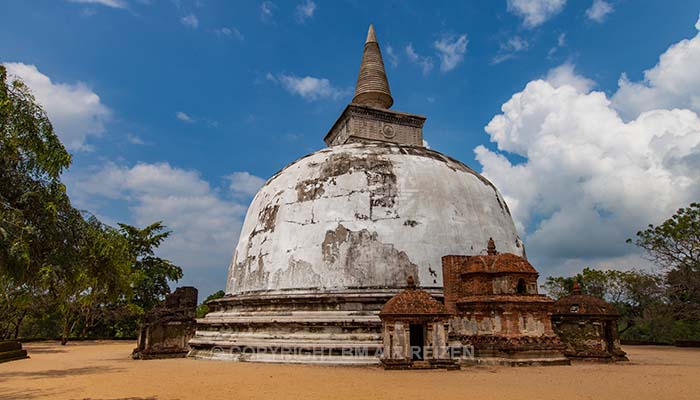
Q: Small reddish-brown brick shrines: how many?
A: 3